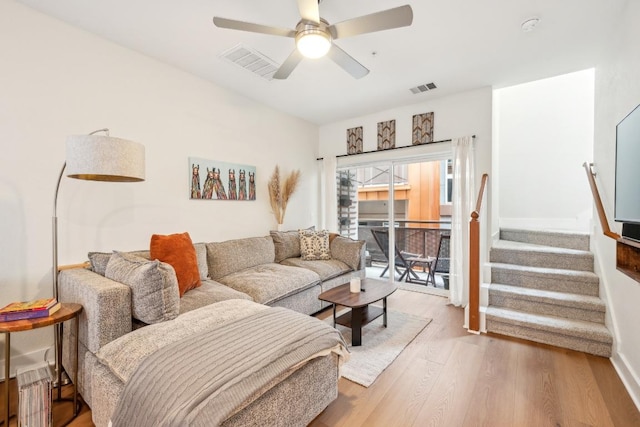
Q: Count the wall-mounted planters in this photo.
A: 3